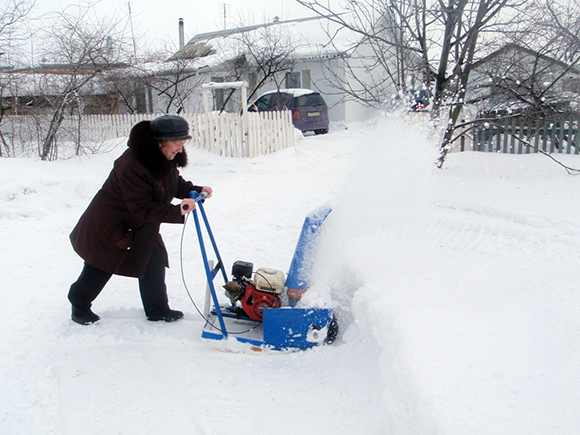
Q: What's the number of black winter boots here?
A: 2